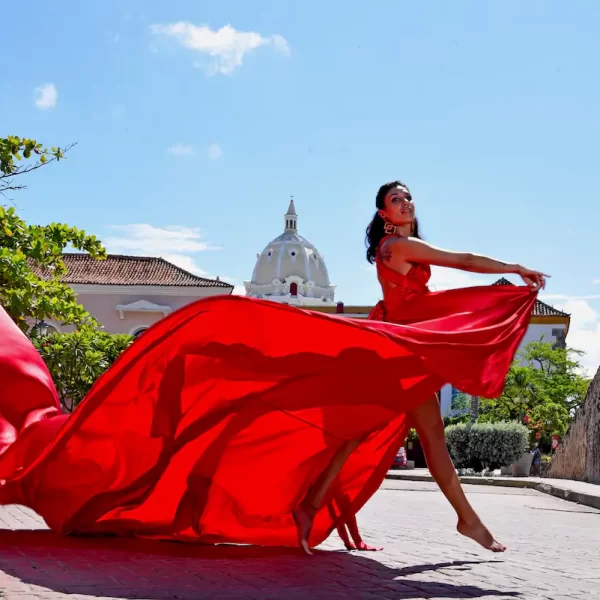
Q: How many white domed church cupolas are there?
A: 1